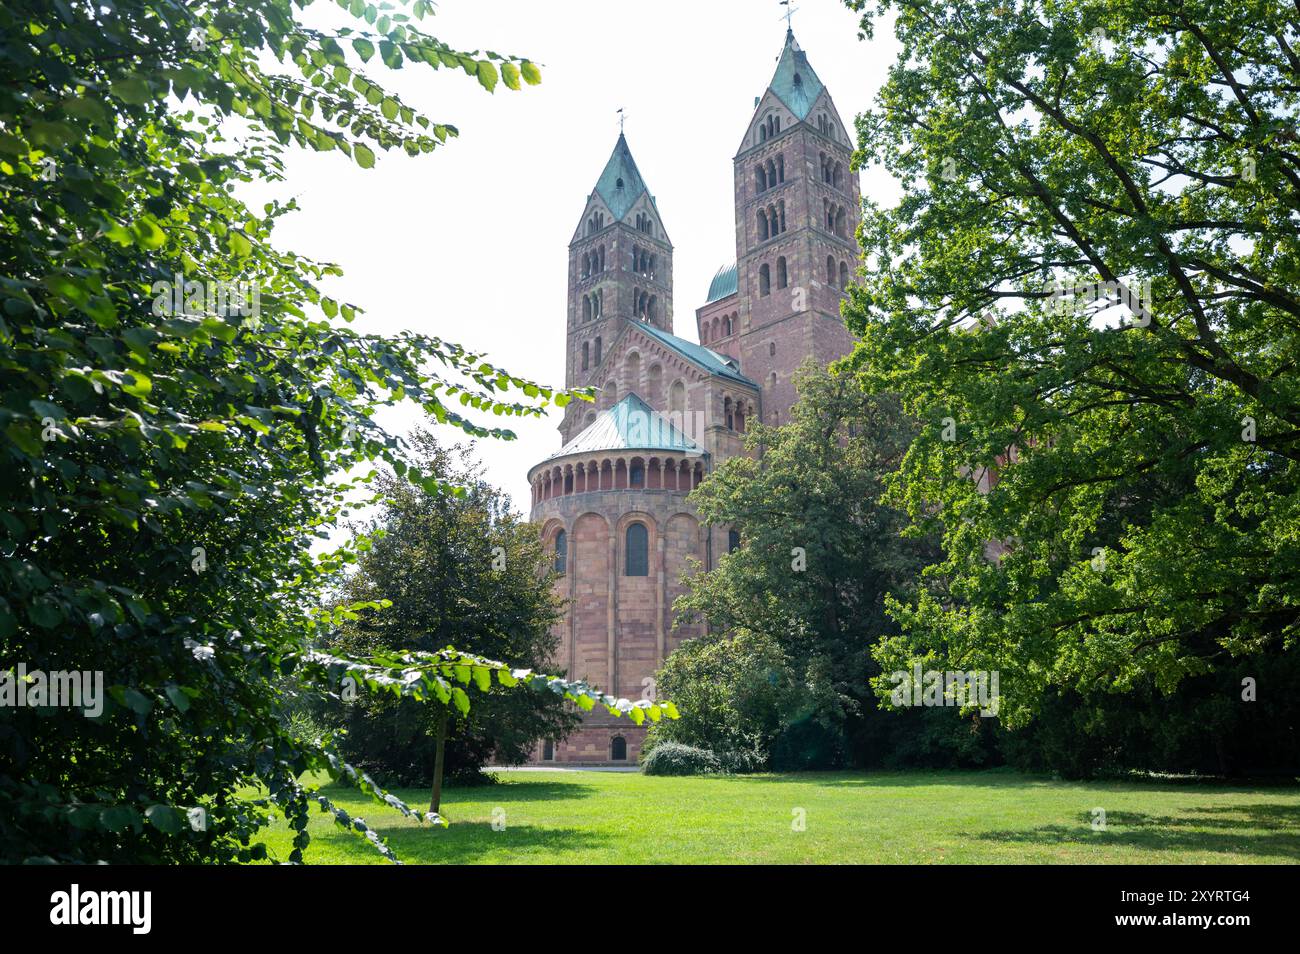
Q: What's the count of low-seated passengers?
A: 0